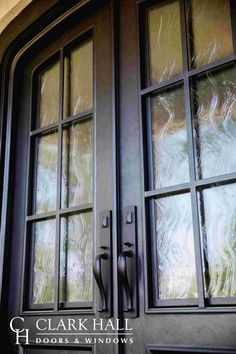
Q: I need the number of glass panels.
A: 12